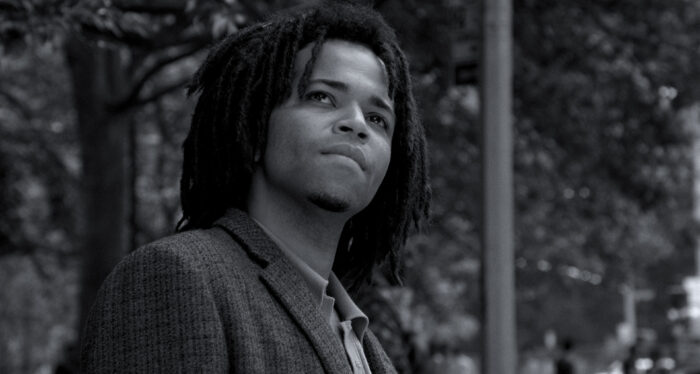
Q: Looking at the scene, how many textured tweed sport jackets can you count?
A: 1